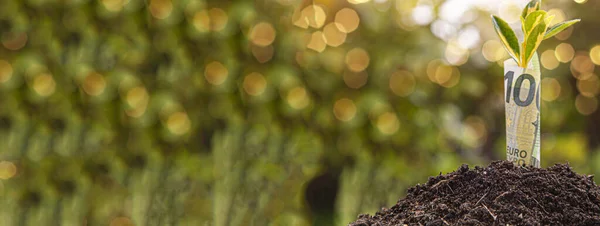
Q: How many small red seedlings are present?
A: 0